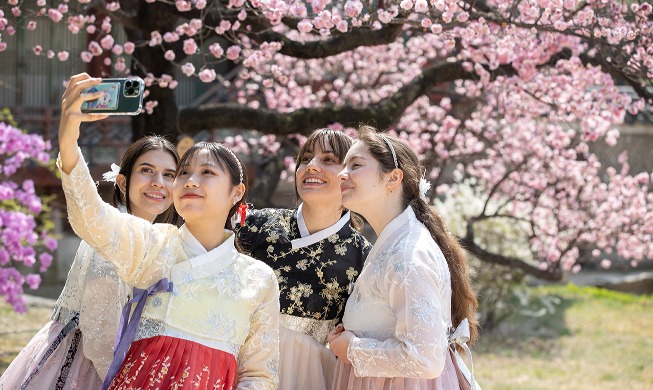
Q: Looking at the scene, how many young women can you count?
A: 4